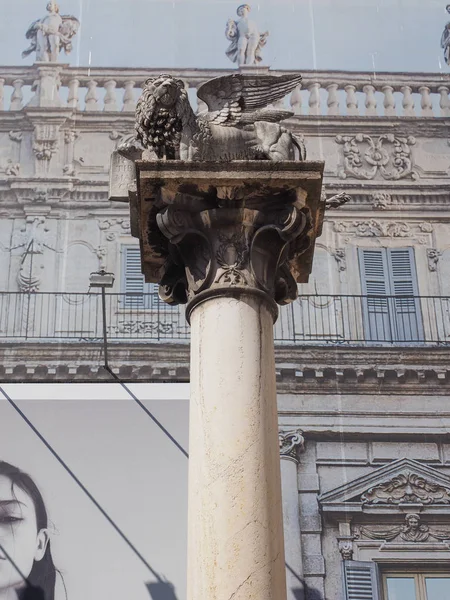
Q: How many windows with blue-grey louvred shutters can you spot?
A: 3